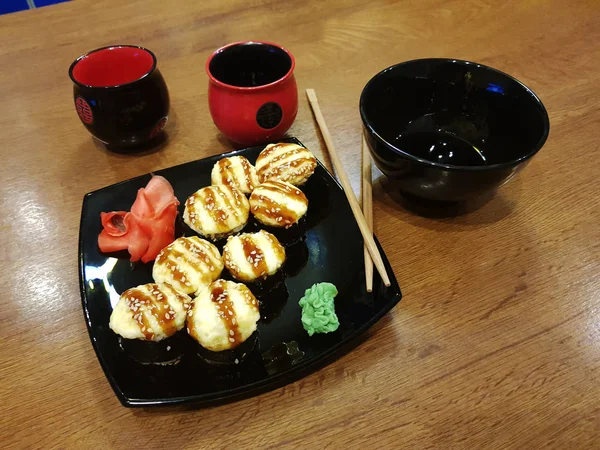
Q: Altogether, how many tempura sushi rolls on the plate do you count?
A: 8